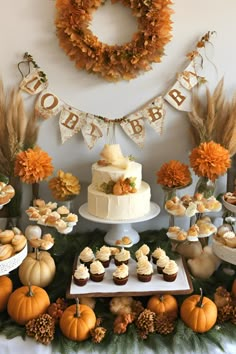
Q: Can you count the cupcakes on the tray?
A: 12